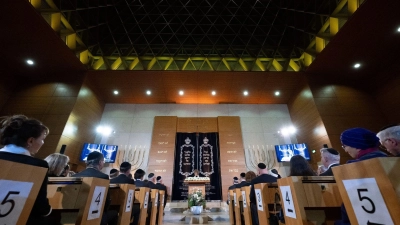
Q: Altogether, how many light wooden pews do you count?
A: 12